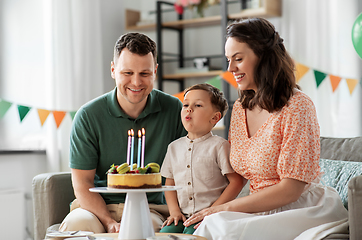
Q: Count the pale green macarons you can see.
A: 3